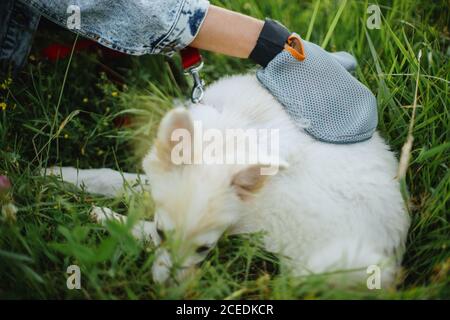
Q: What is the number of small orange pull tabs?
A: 1